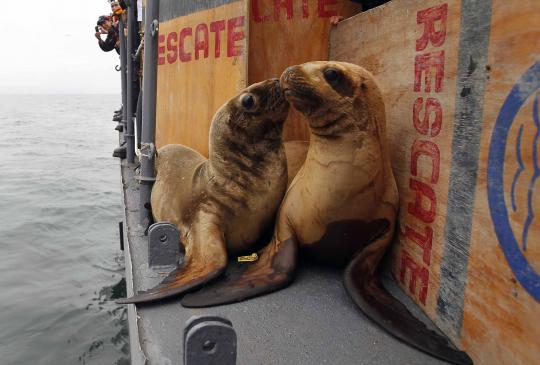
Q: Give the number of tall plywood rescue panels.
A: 3